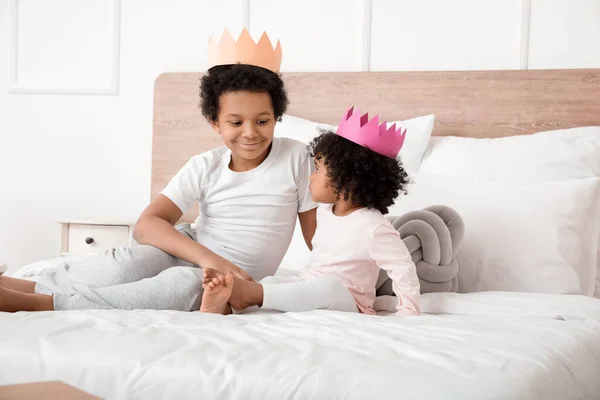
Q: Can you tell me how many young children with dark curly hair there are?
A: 2